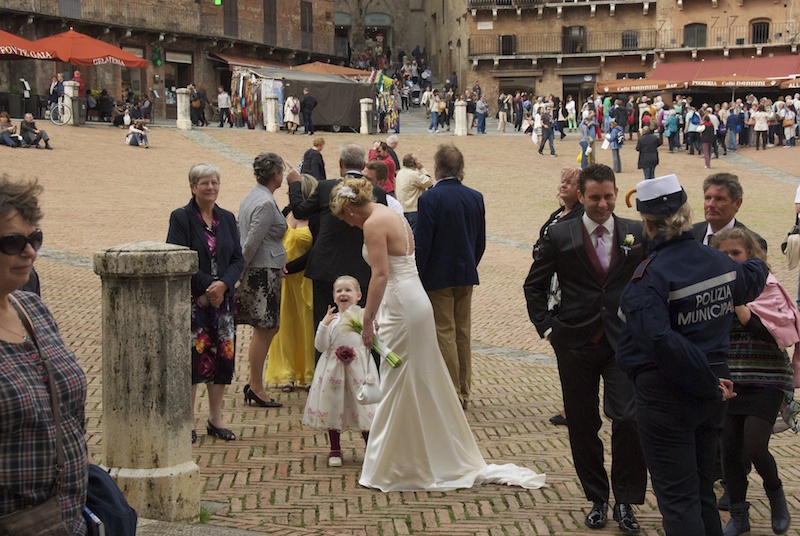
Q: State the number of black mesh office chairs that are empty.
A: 0